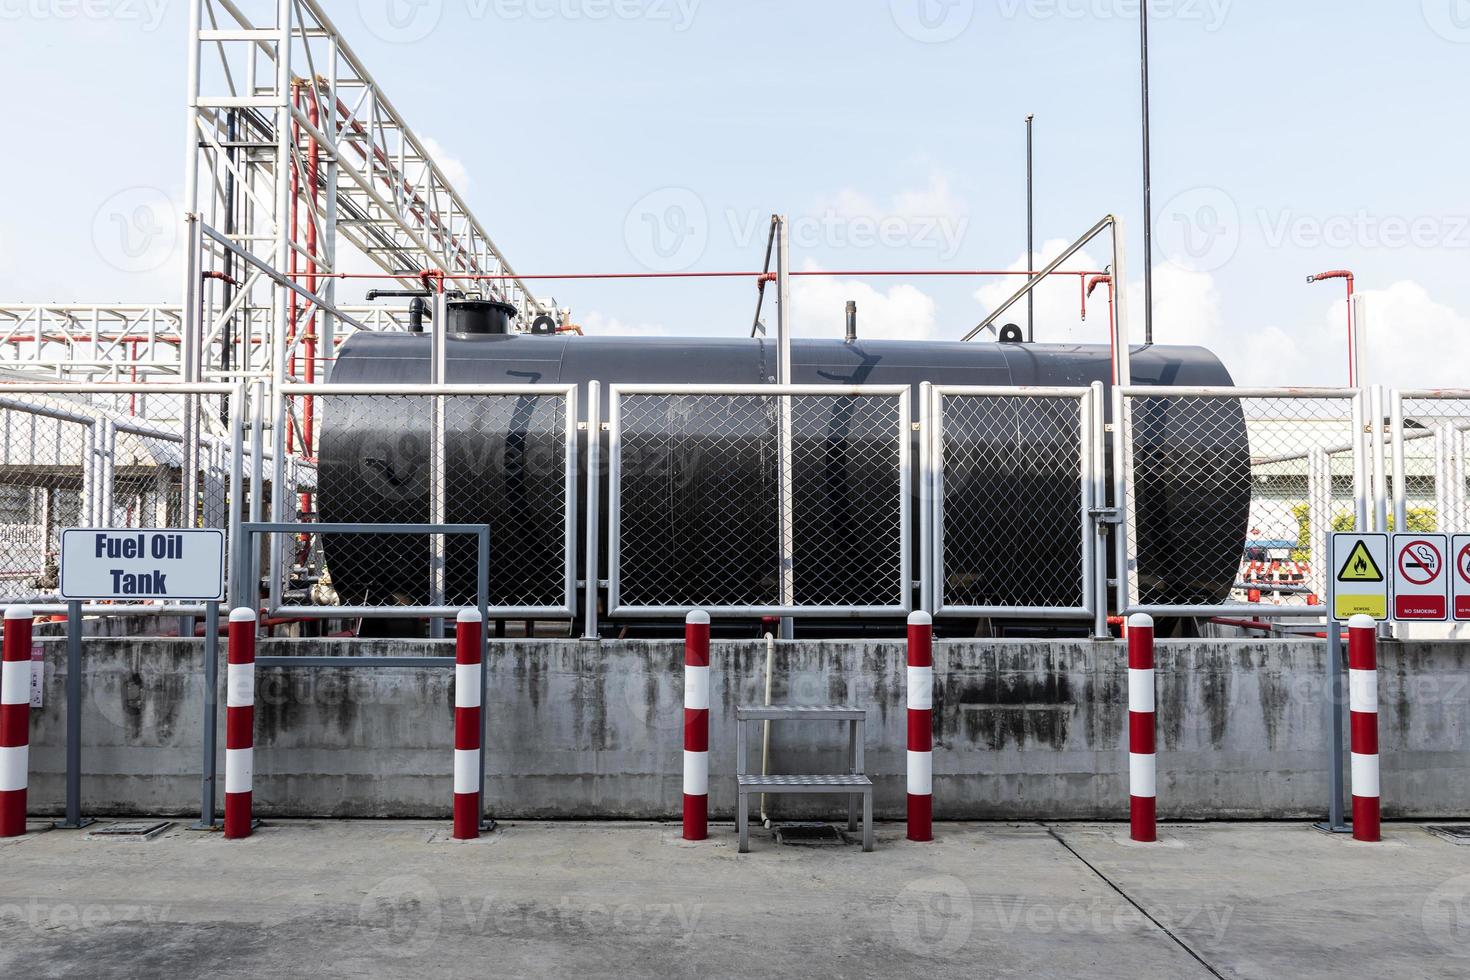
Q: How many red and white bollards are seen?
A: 7